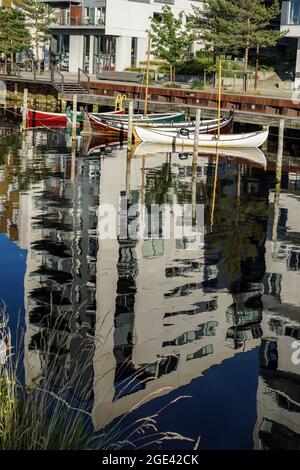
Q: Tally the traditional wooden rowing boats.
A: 4